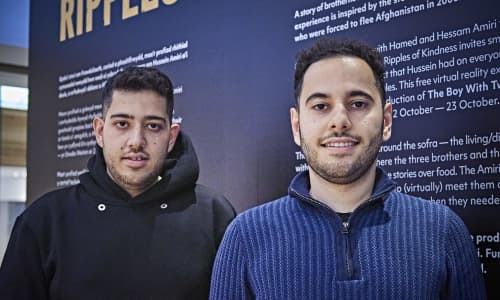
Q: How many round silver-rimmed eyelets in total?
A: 2